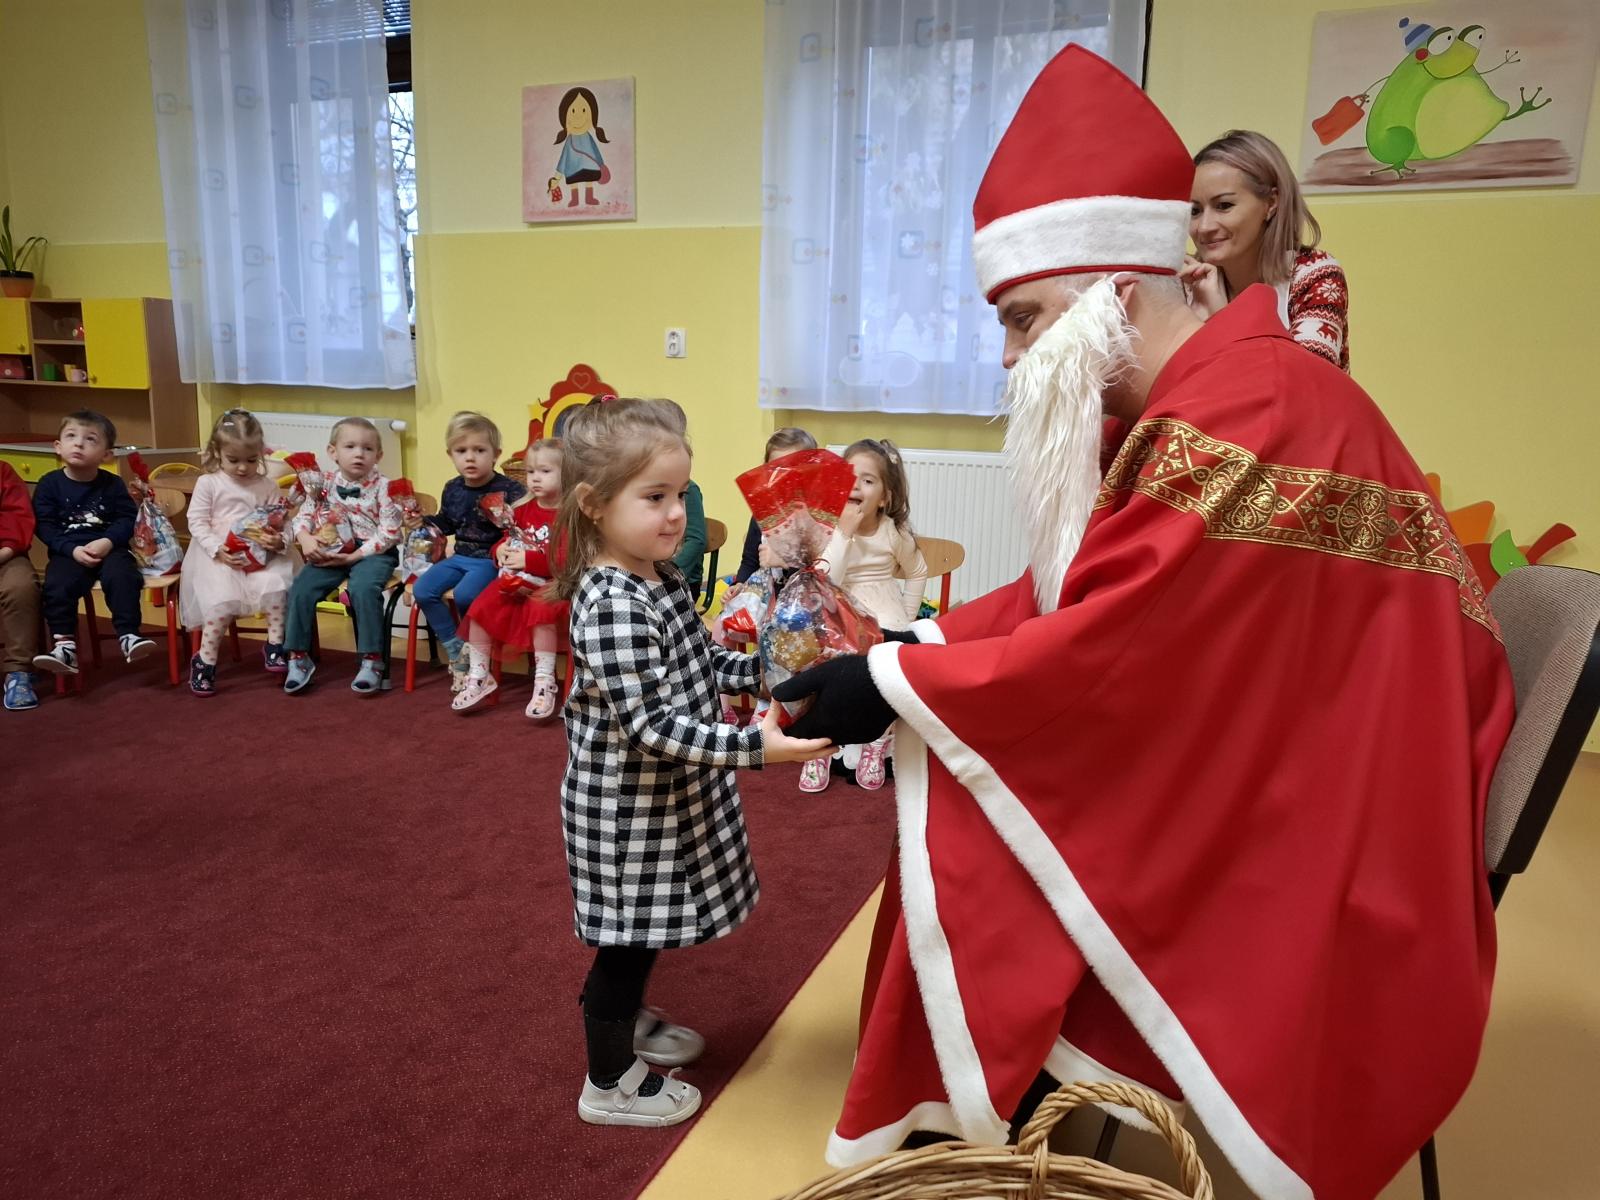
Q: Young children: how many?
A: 10